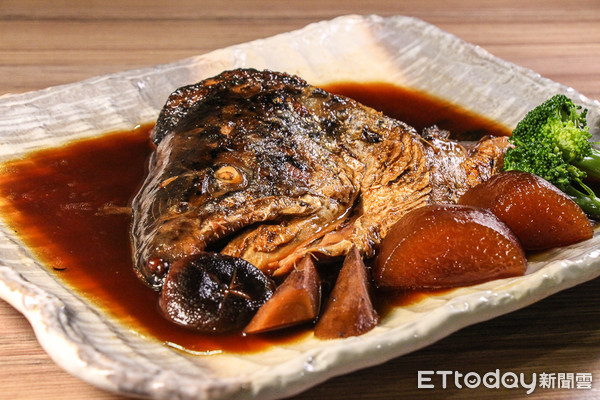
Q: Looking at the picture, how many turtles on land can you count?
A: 0